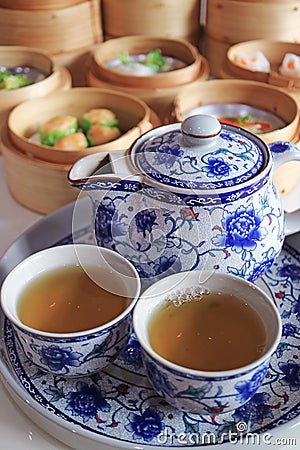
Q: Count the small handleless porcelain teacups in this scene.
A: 2